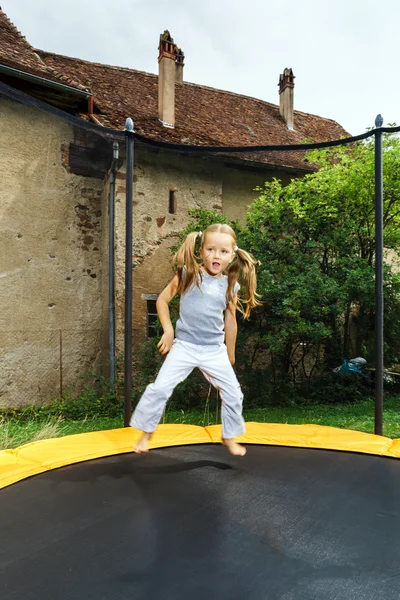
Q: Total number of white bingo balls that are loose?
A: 0